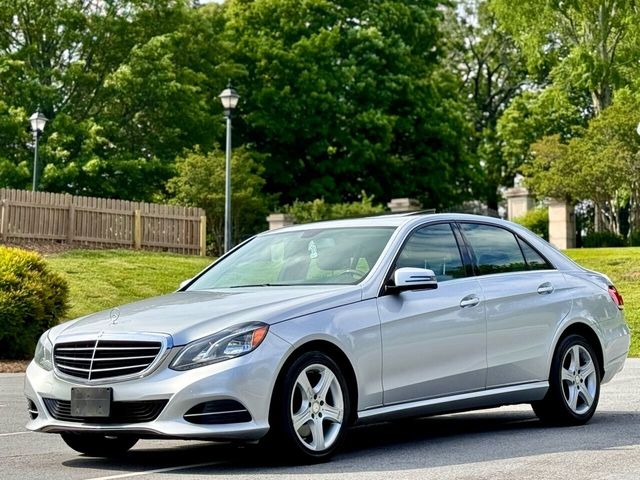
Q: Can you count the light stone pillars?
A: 4